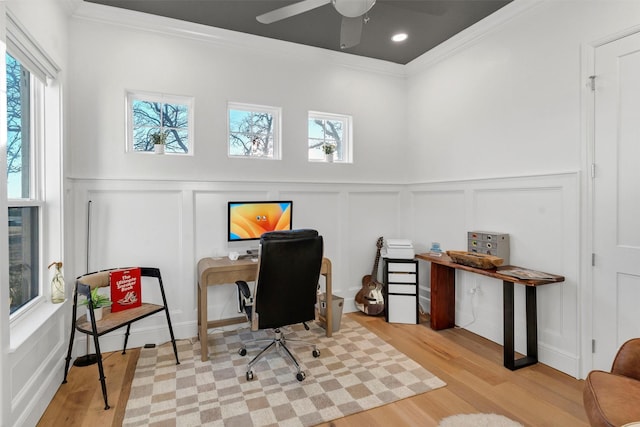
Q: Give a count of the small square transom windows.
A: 3